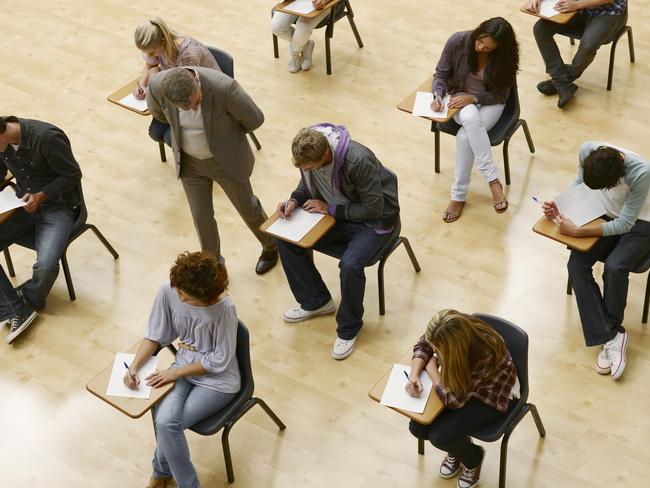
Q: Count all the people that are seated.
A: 9